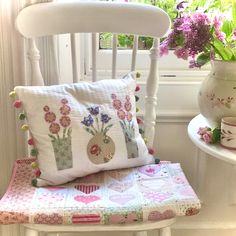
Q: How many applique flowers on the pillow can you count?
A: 15